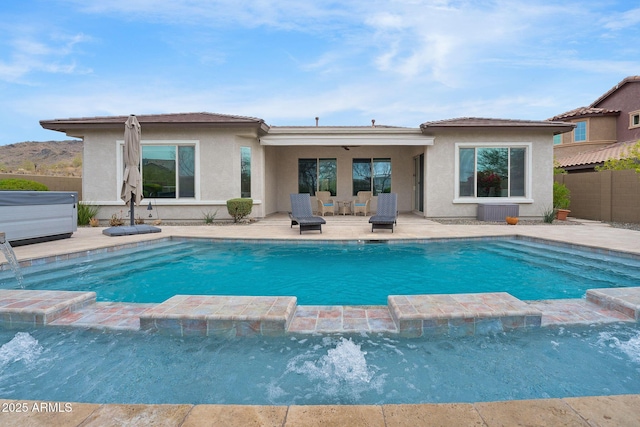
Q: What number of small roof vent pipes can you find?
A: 2